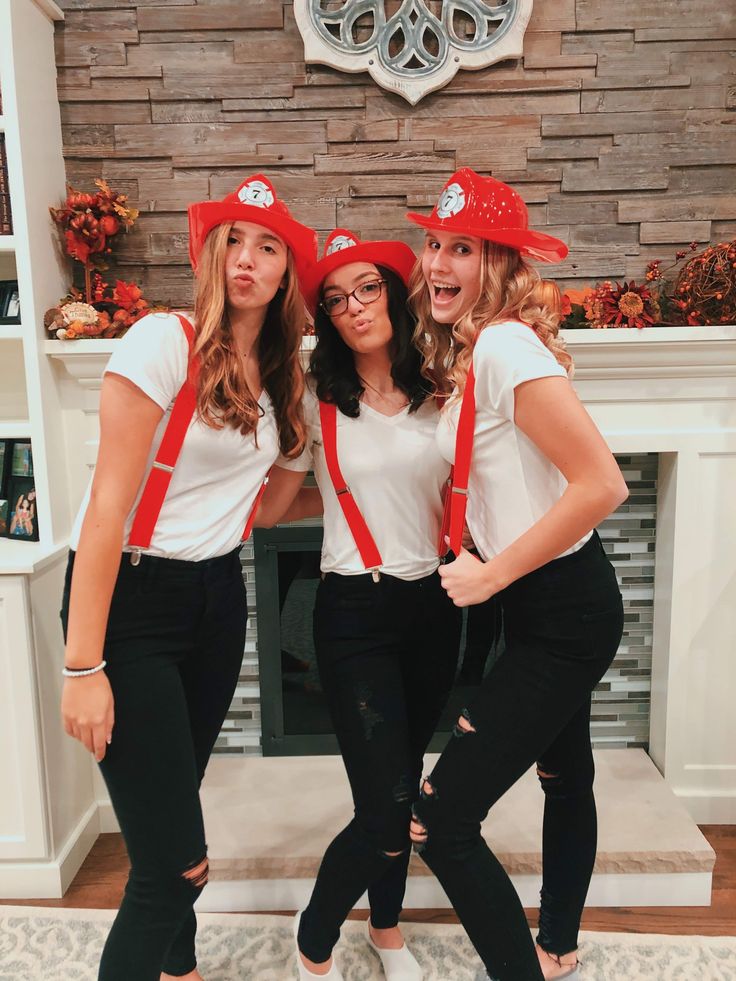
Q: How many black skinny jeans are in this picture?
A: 3